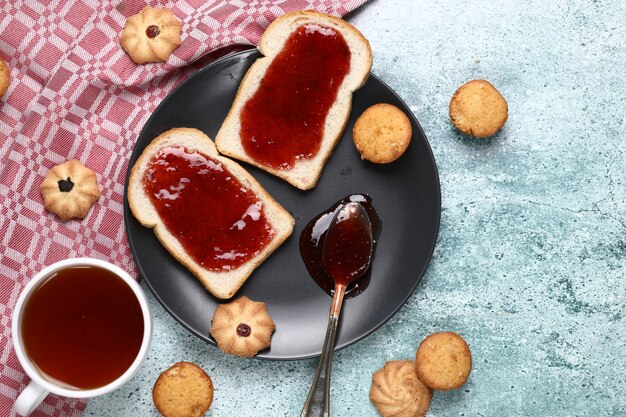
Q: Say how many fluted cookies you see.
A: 4